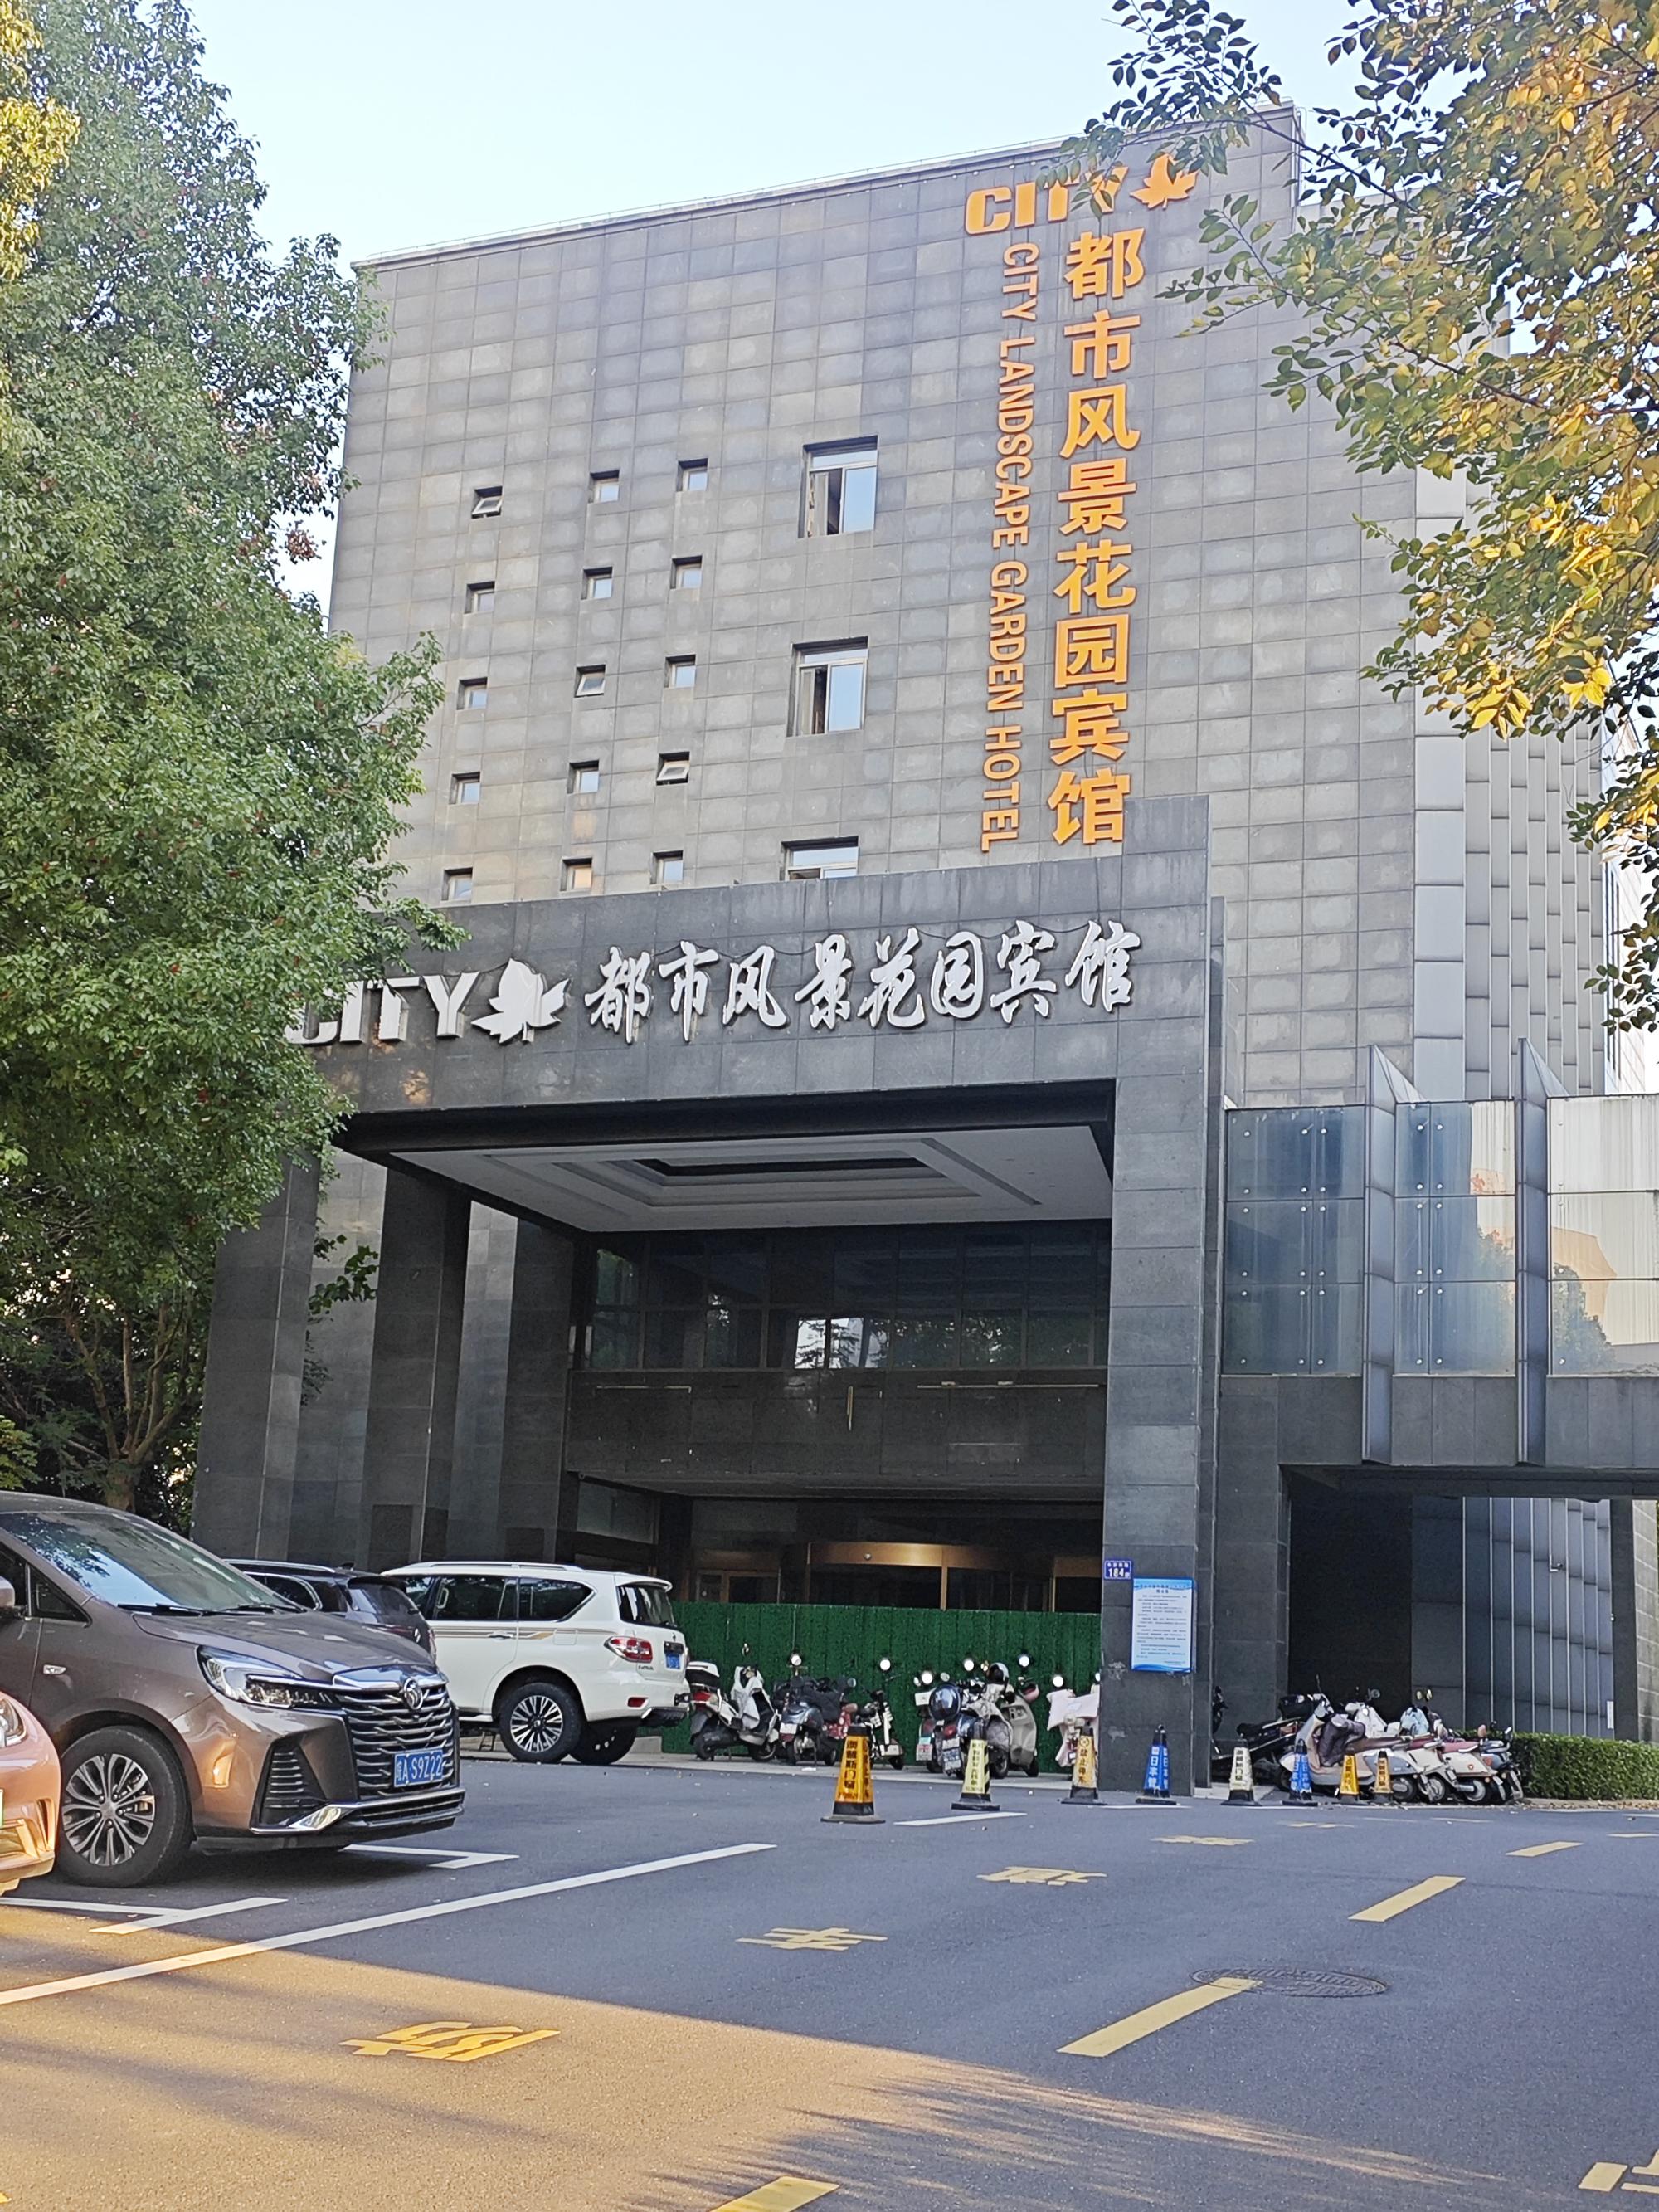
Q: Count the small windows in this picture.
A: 15